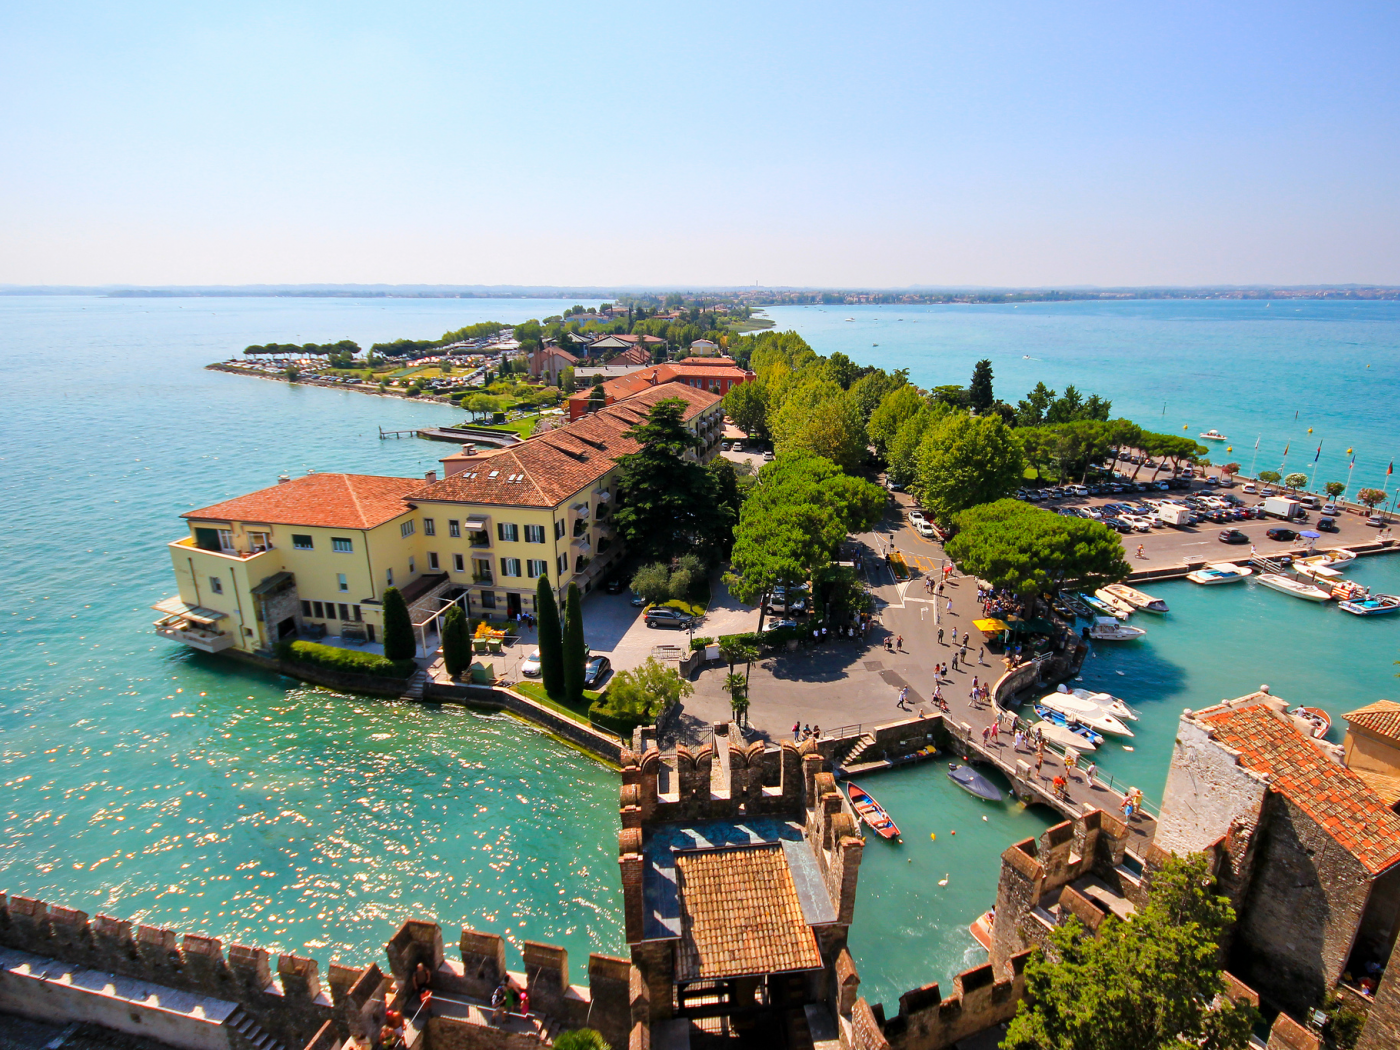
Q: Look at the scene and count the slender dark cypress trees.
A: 4